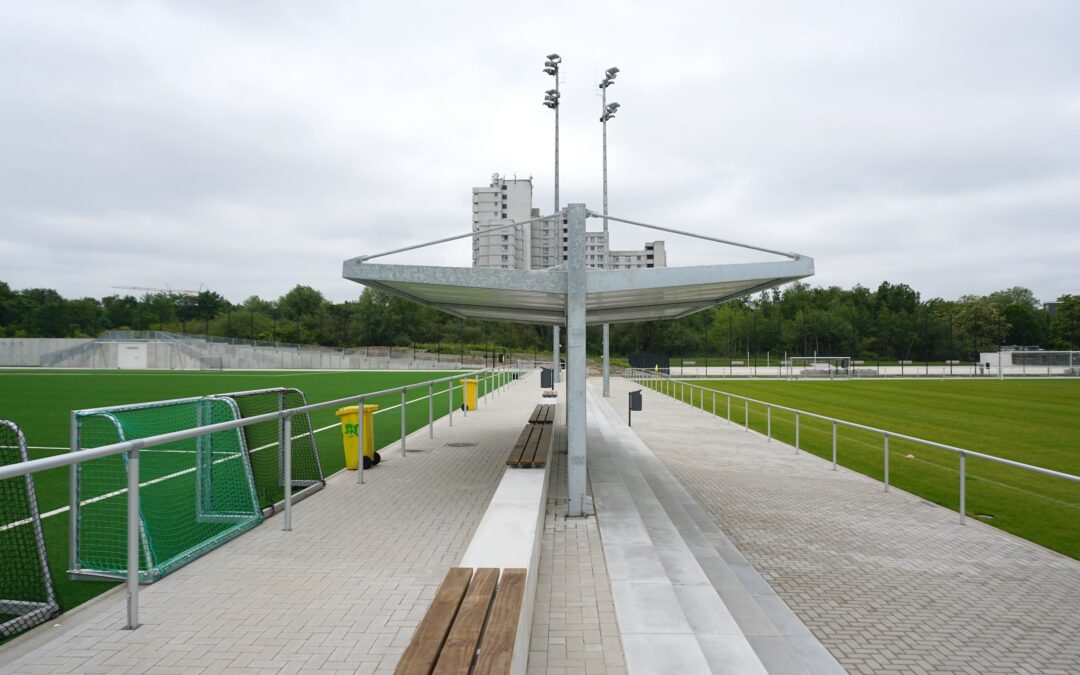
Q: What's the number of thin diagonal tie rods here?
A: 2